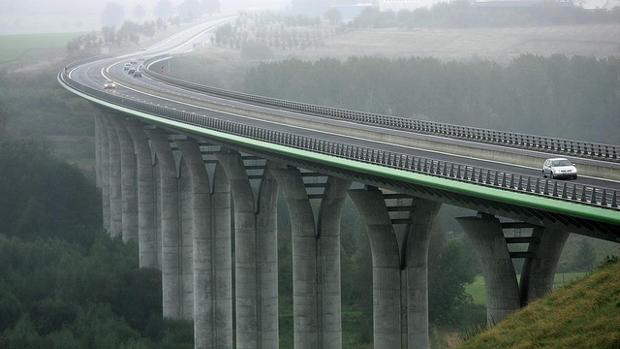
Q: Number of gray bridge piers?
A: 11